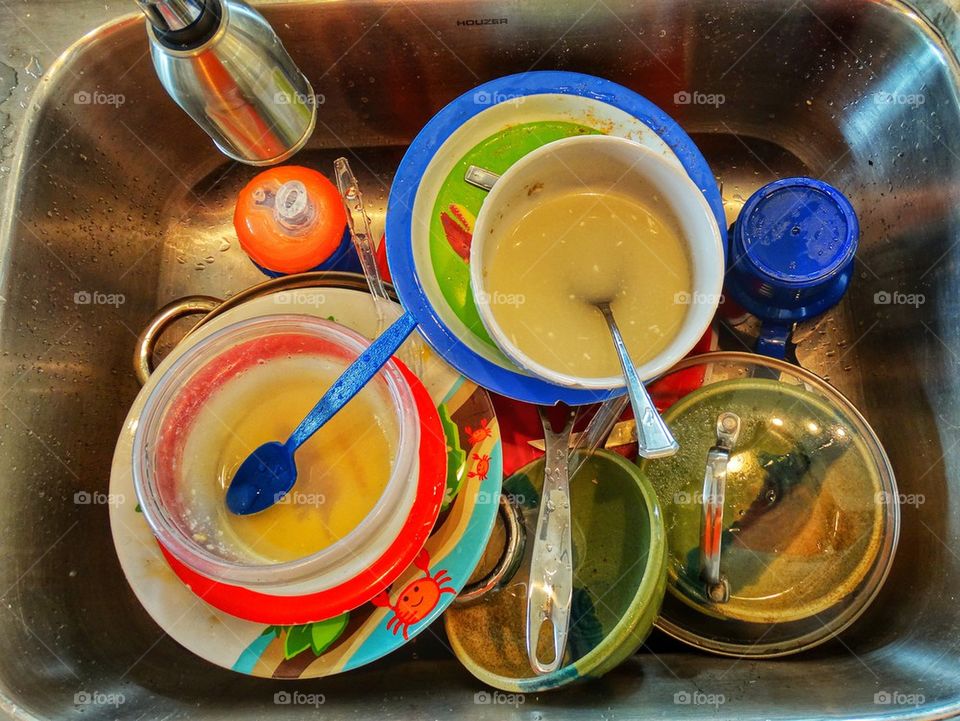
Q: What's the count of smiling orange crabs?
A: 3